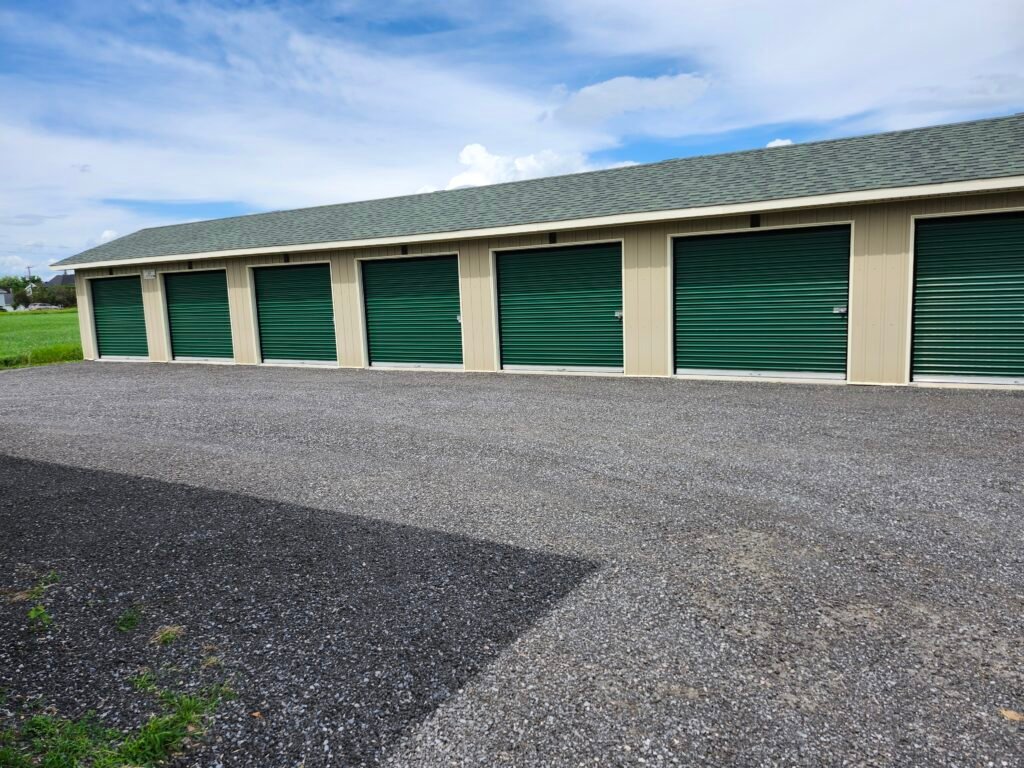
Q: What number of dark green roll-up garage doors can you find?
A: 7